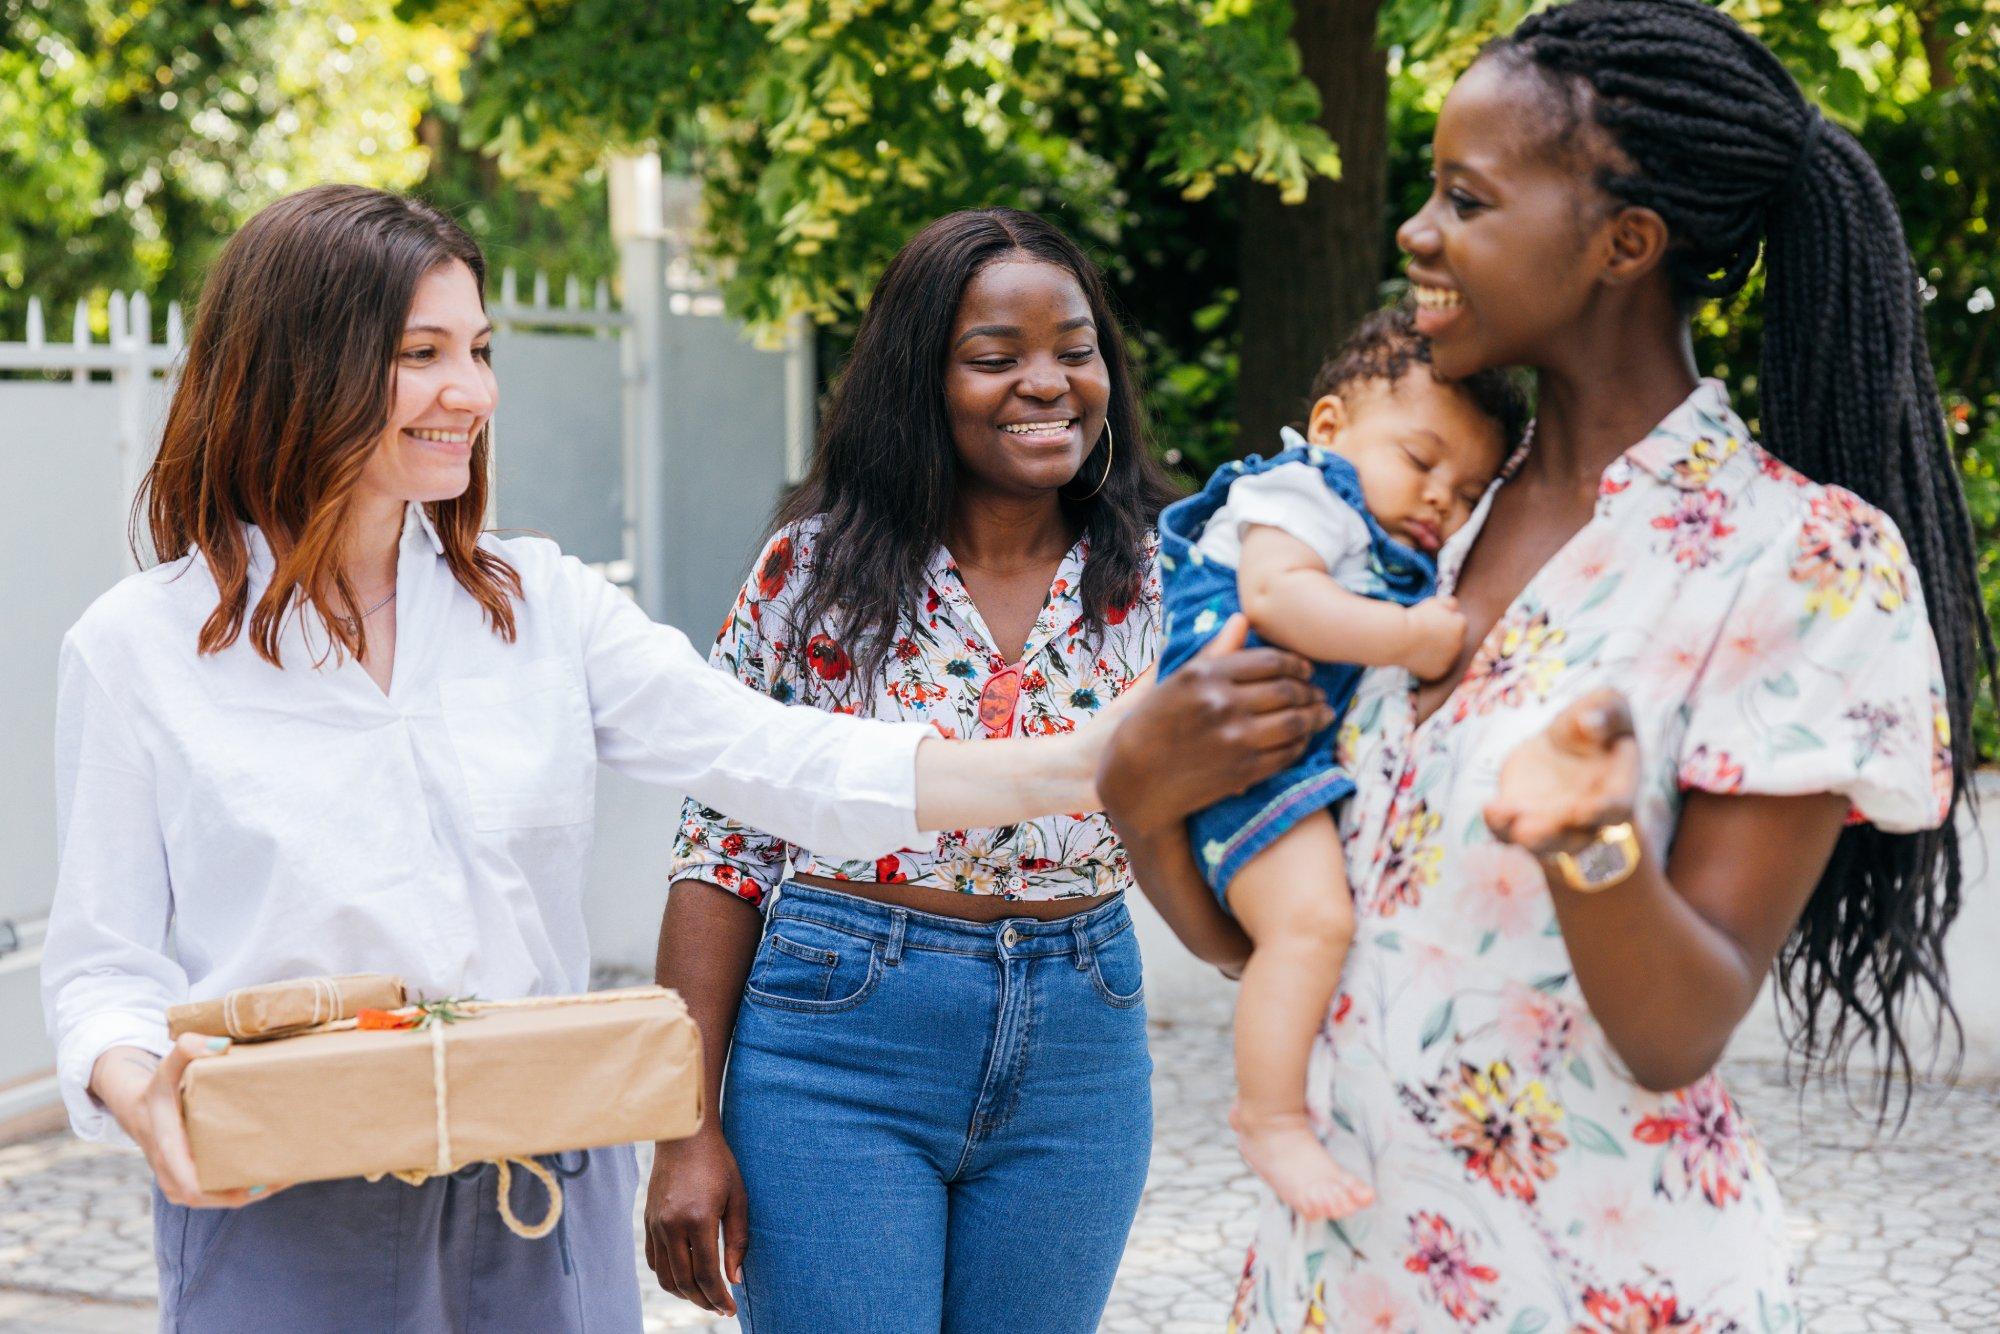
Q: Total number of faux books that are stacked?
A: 0